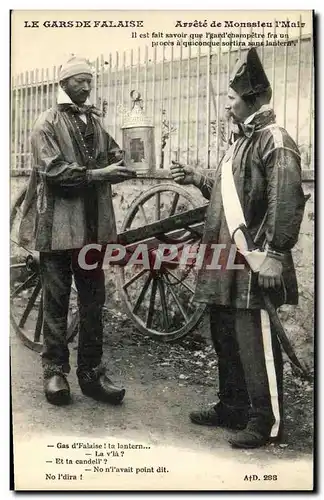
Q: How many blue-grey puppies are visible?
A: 0